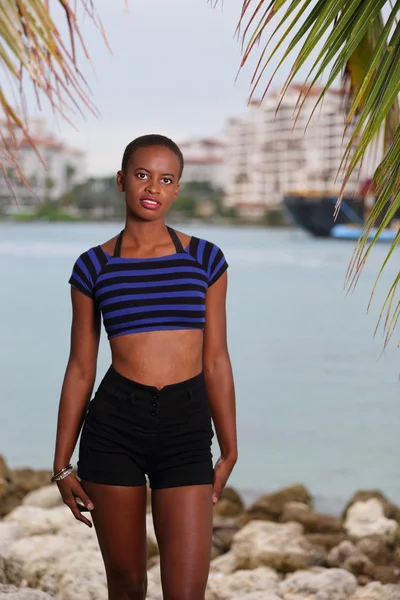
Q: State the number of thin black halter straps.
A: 2